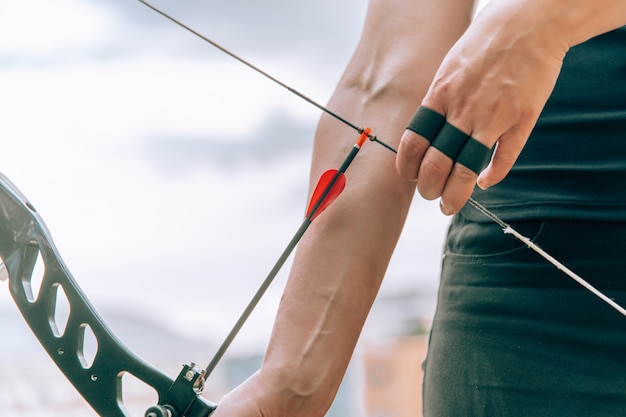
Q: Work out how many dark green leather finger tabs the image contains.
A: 3